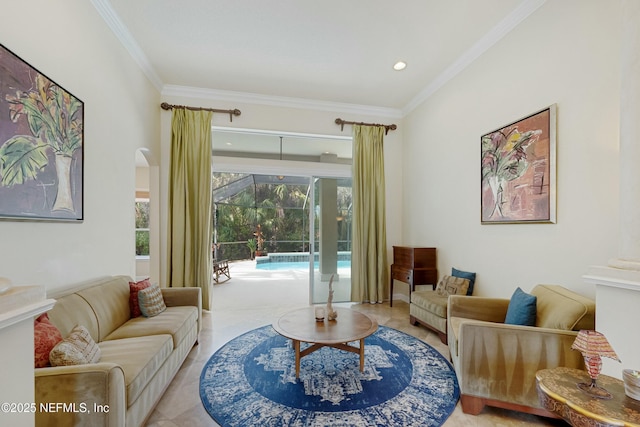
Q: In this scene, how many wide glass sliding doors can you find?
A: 1